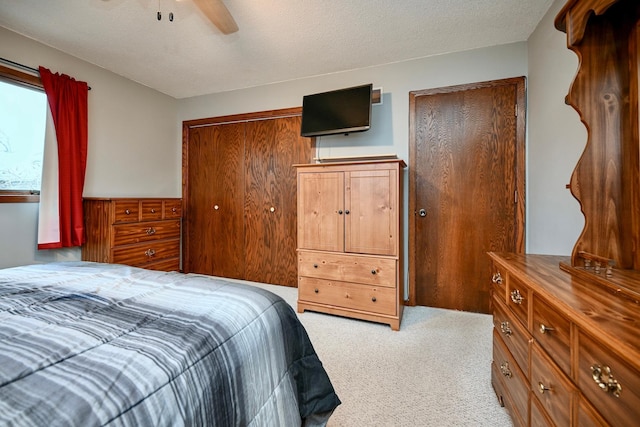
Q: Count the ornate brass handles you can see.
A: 7